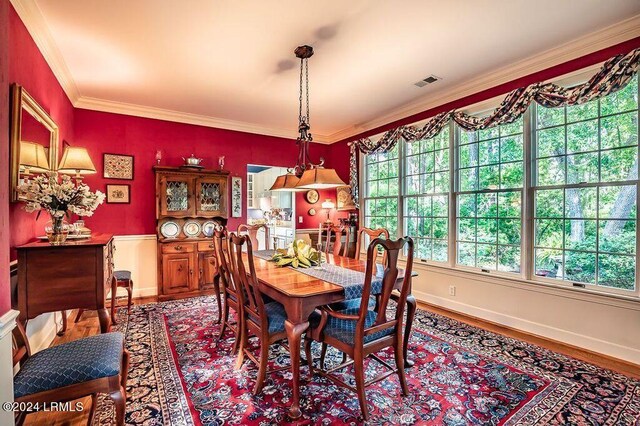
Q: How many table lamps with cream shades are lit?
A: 2